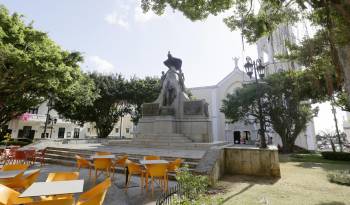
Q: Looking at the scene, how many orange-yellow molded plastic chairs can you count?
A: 15